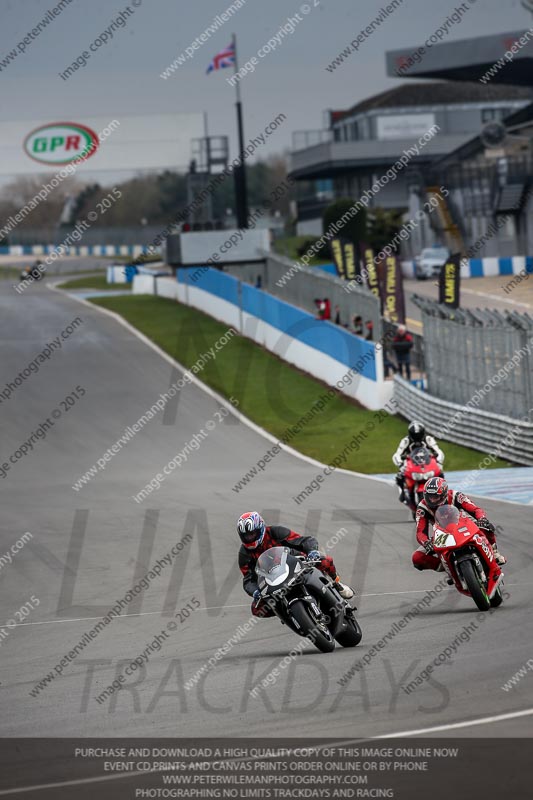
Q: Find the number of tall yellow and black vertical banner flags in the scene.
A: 5